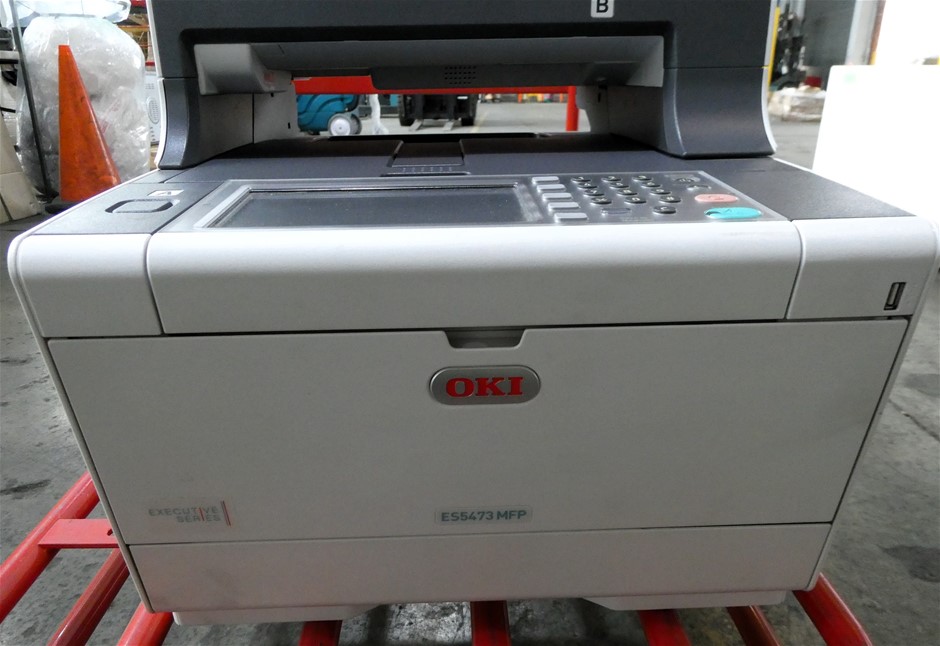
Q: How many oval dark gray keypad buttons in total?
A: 13